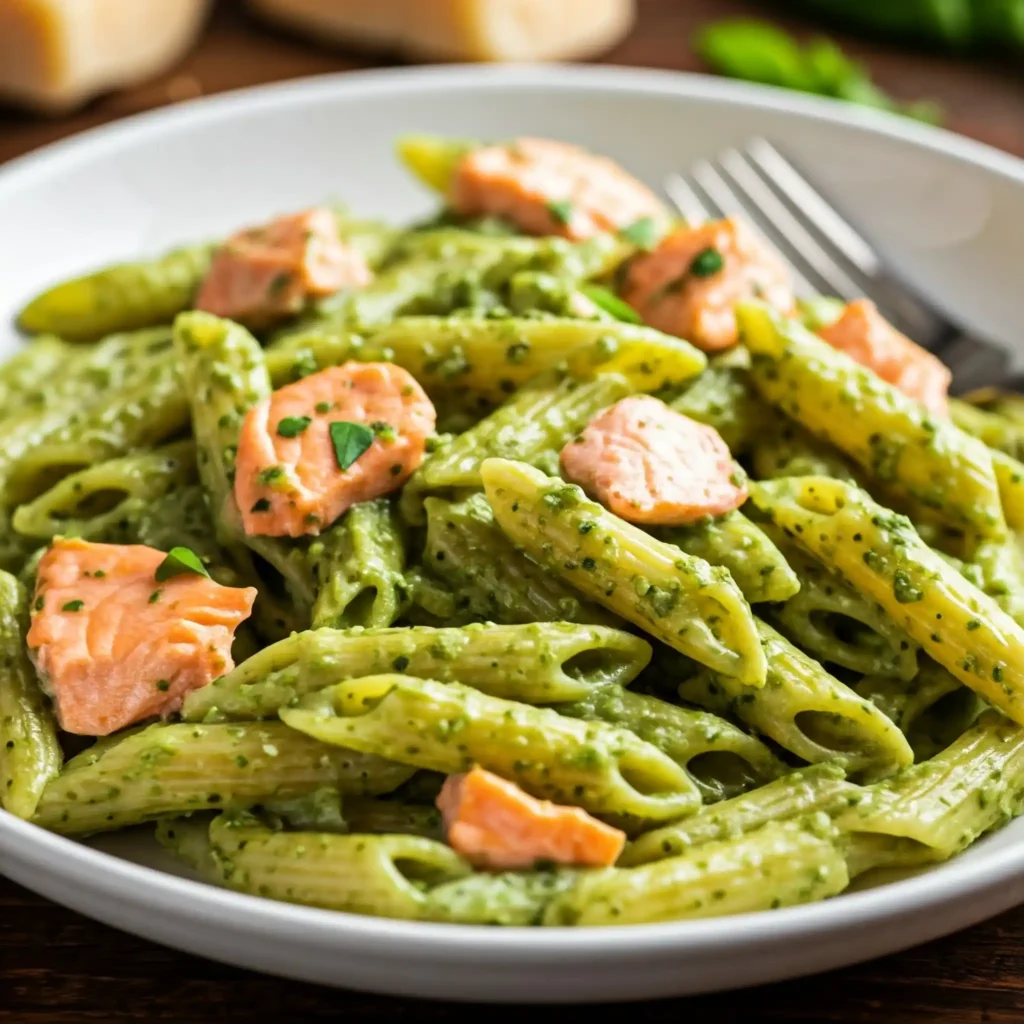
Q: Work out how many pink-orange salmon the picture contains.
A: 8